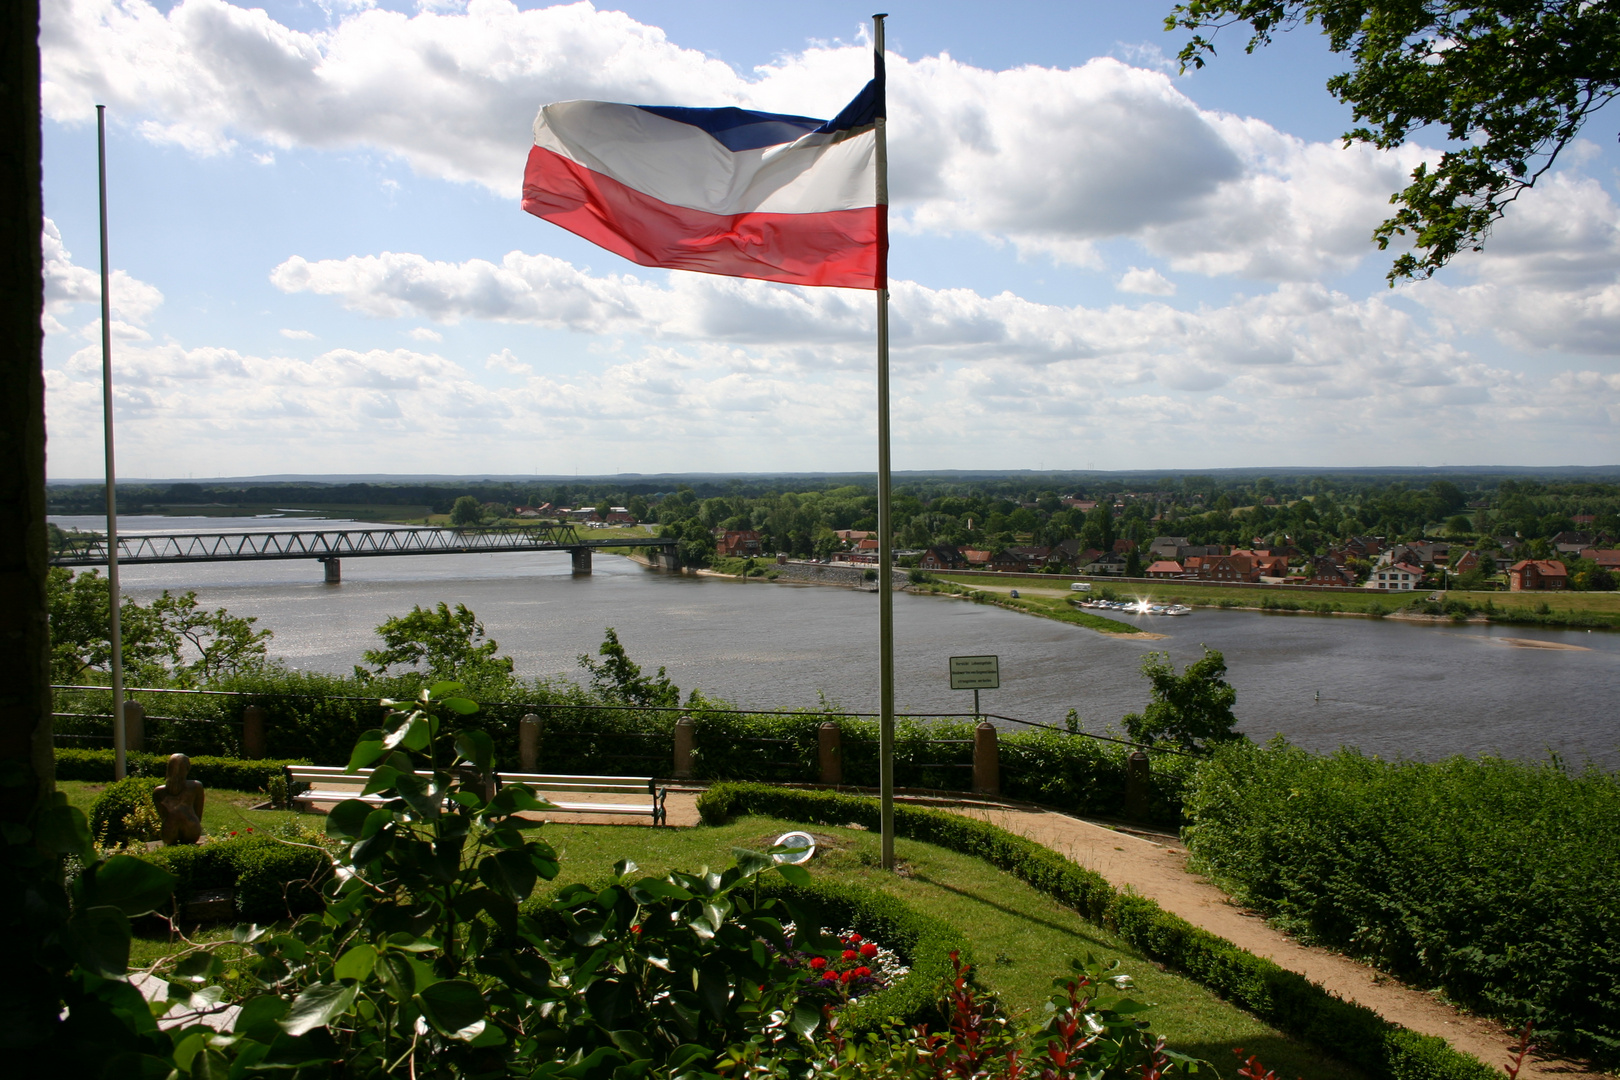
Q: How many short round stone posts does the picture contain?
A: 7